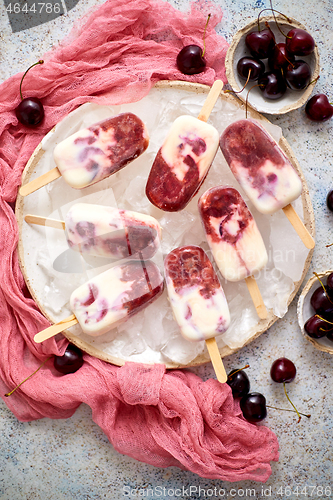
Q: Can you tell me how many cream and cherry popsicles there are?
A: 7